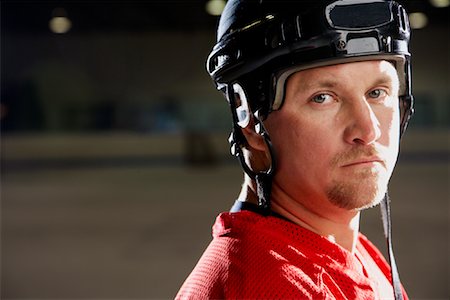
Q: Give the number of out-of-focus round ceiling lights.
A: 4